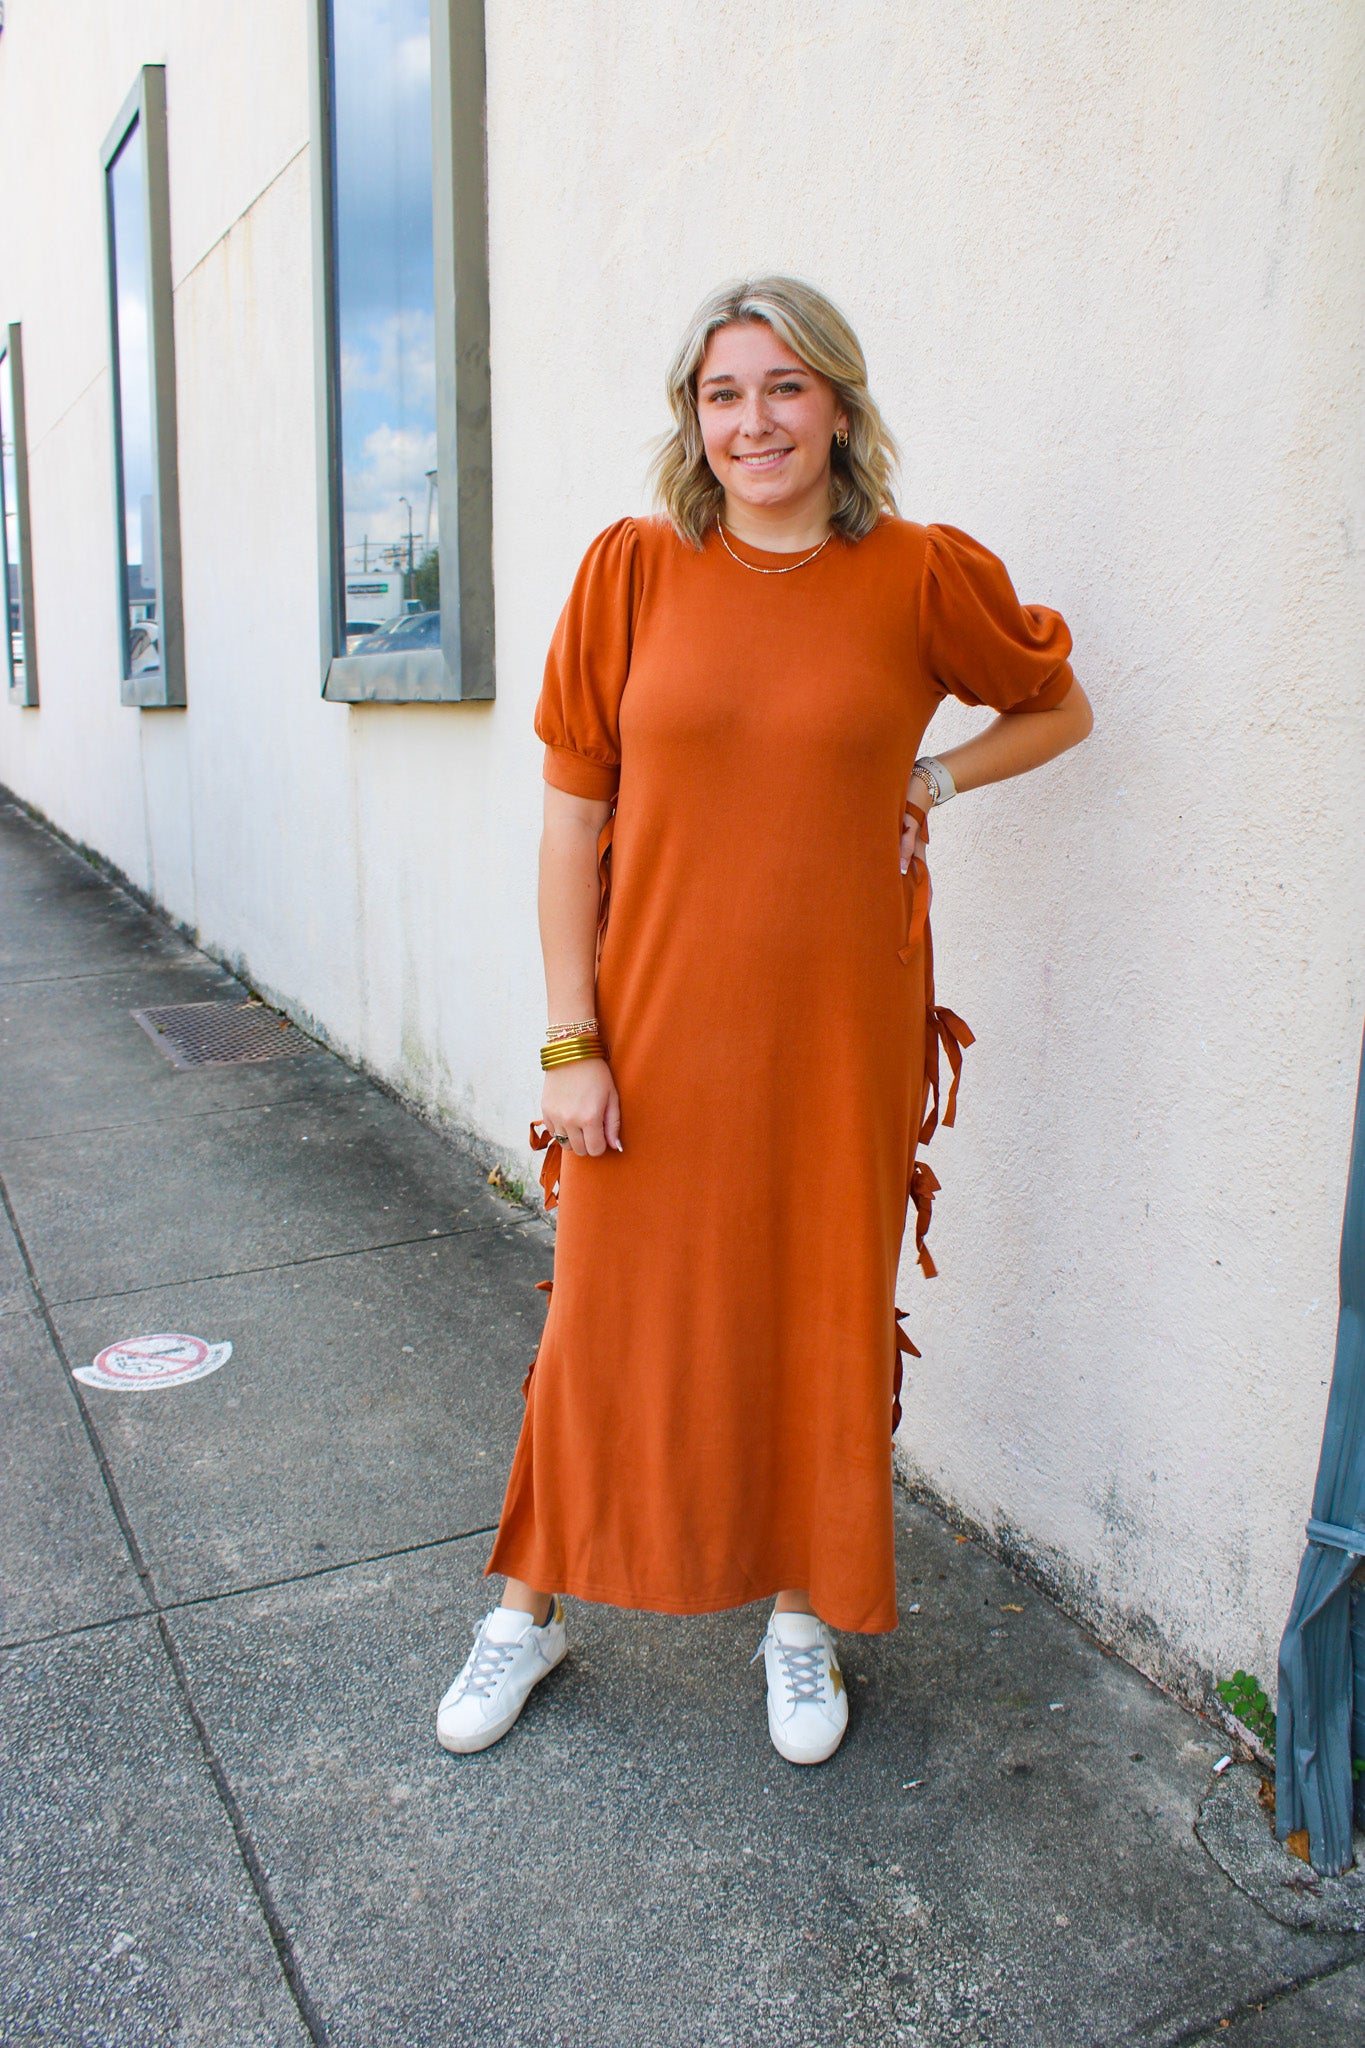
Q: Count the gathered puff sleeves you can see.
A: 2